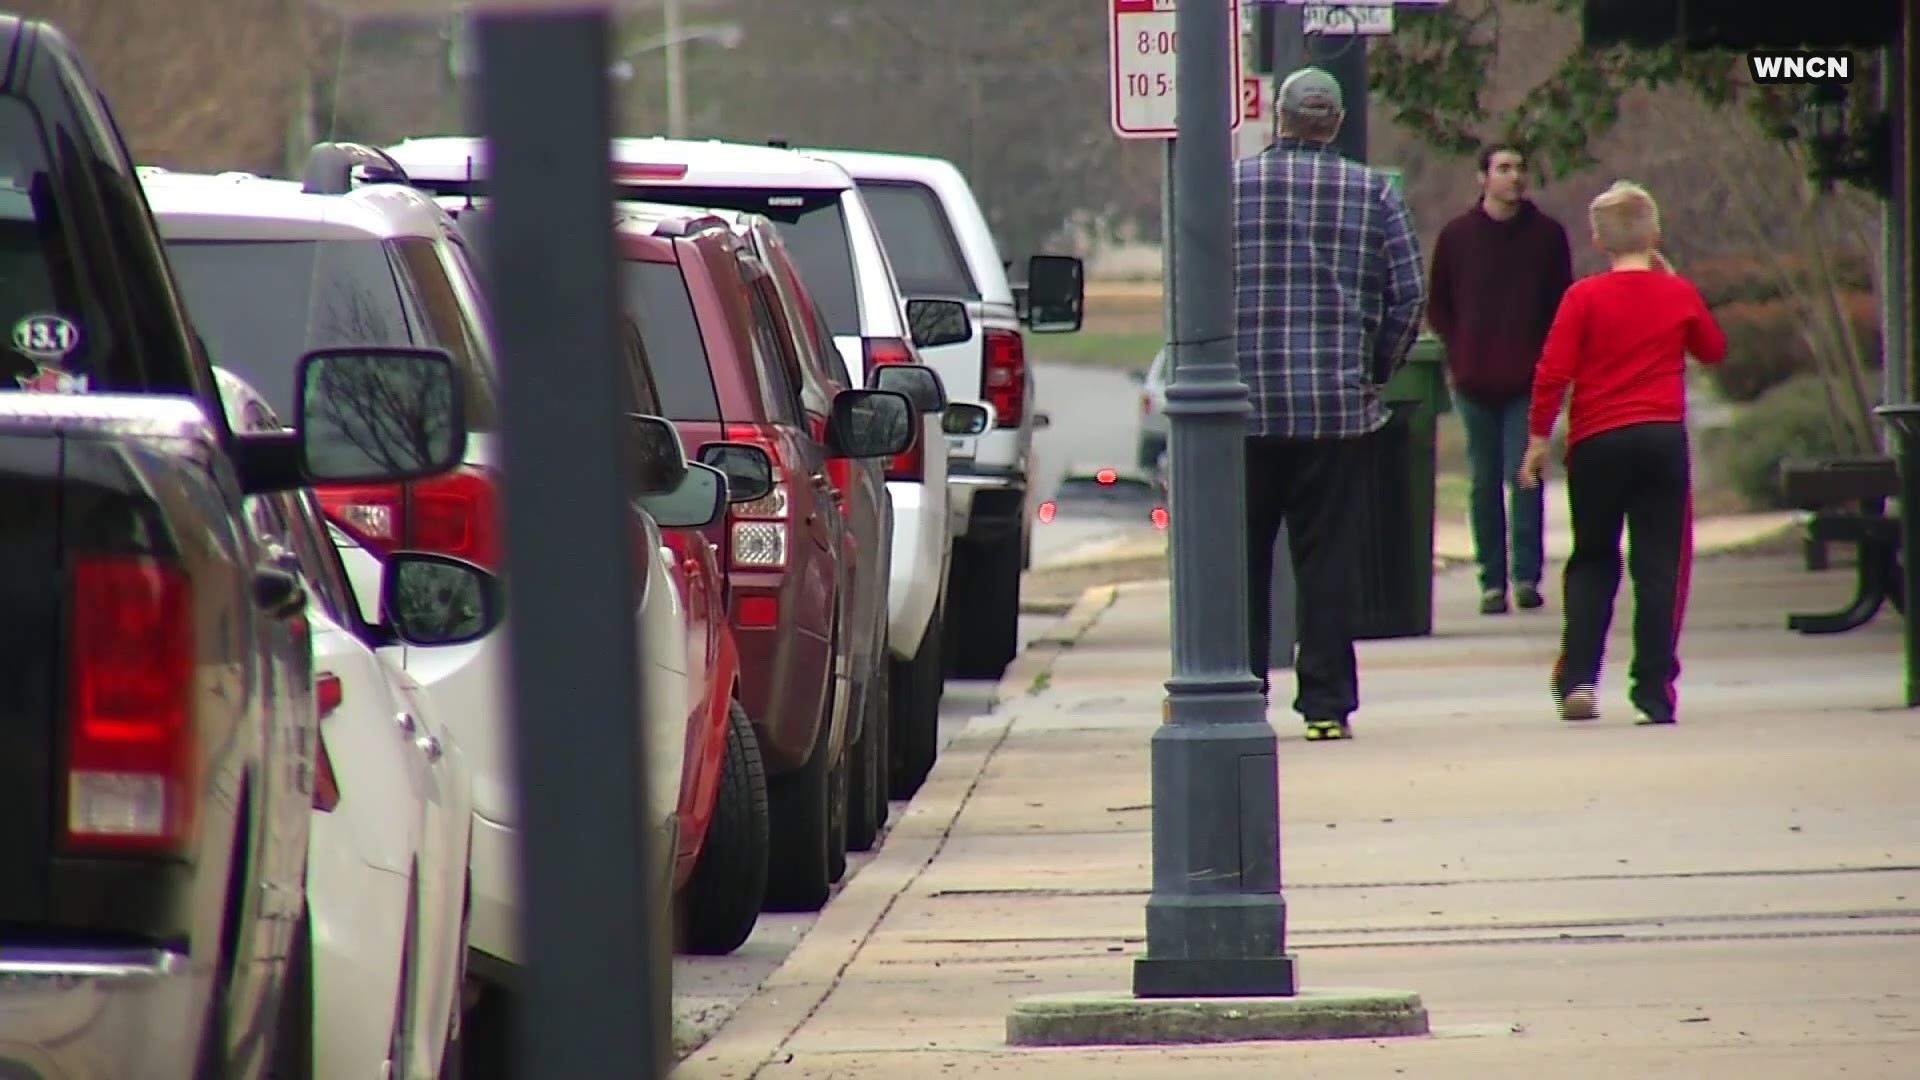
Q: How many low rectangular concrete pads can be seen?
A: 1